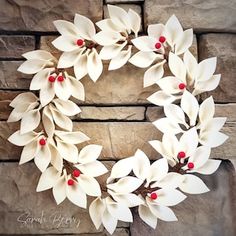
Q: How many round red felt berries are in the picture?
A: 12